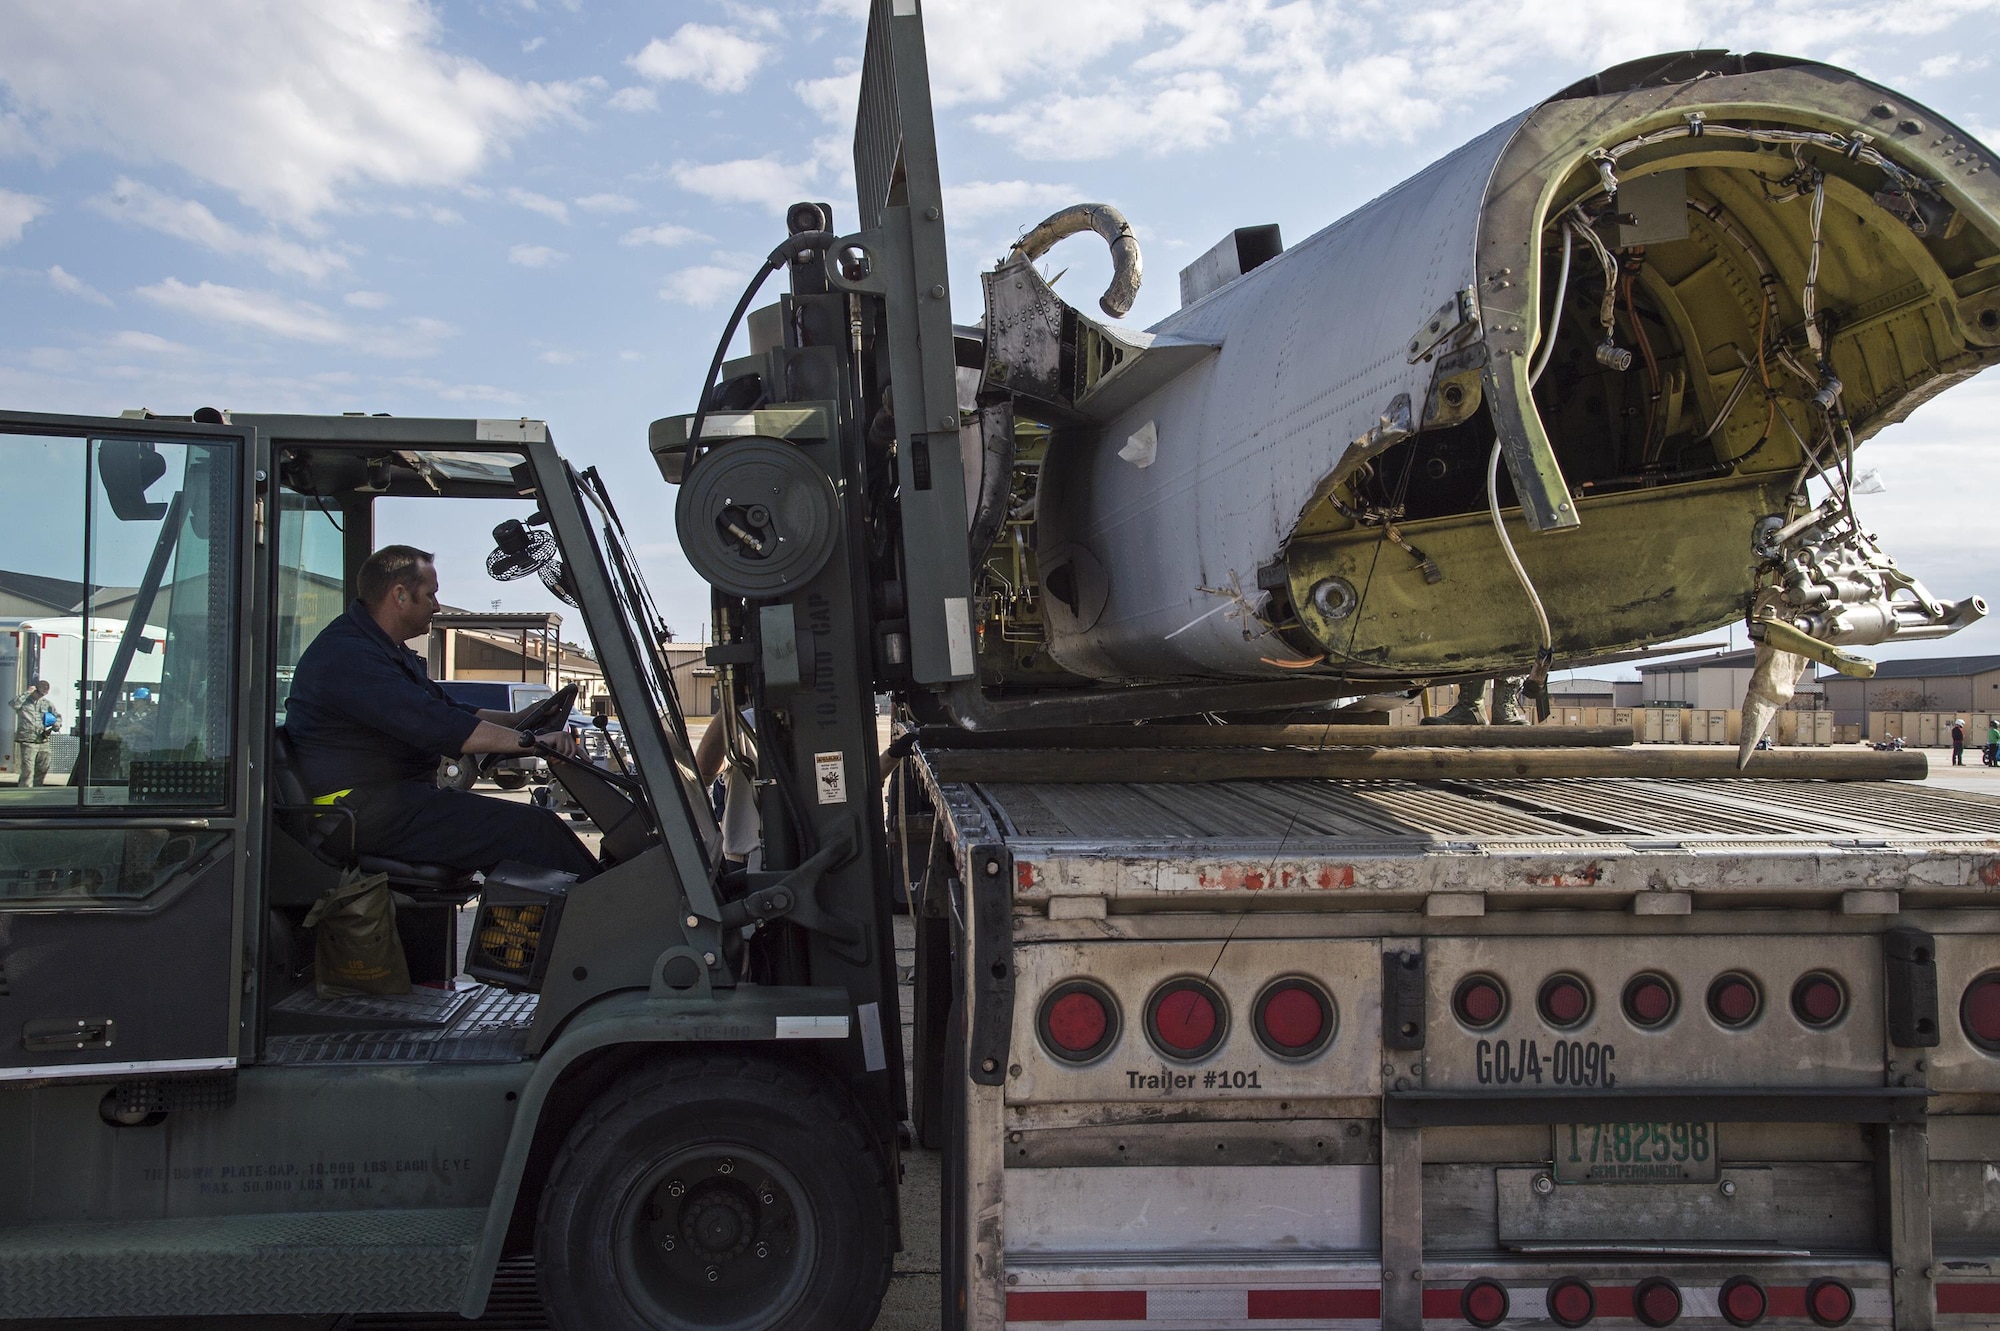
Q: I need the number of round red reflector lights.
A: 14